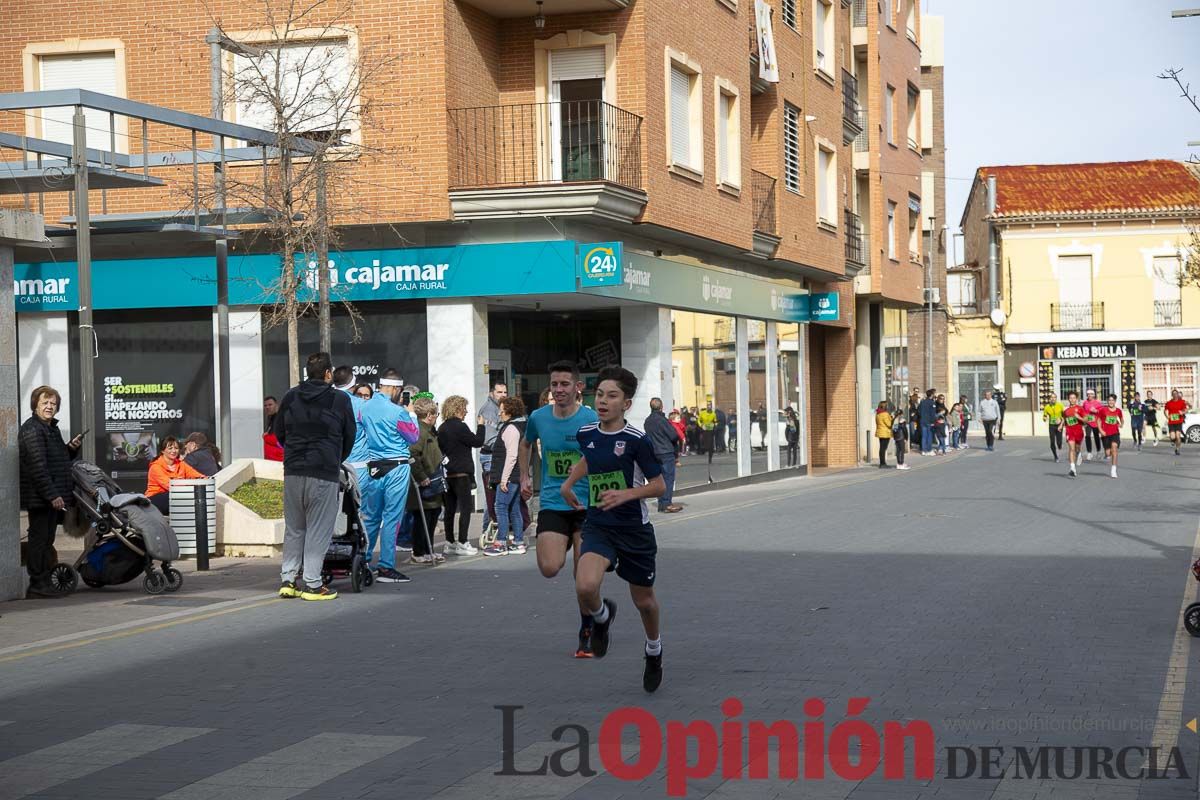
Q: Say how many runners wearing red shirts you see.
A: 3